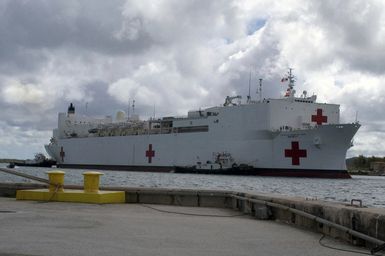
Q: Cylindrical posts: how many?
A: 2